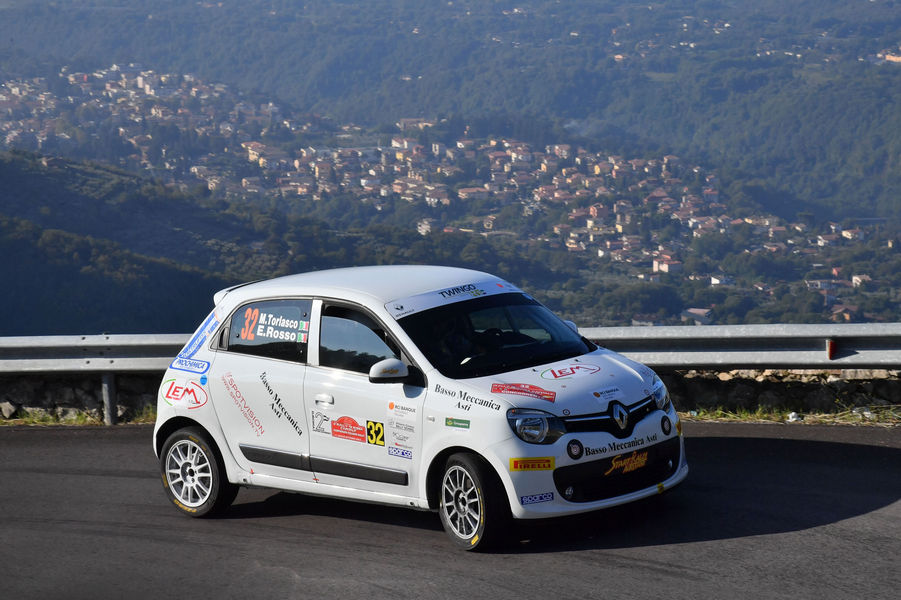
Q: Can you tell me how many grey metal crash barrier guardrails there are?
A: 1